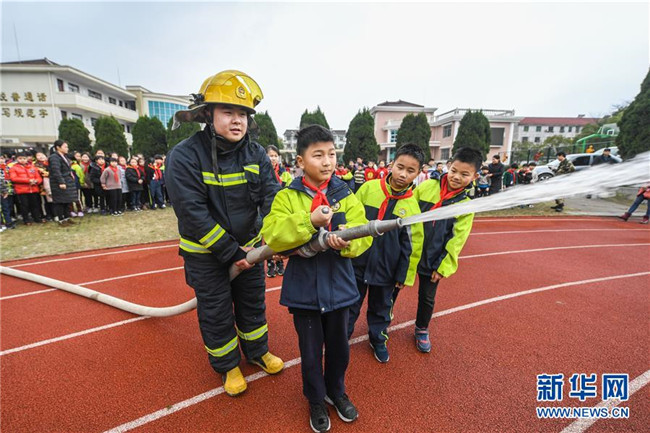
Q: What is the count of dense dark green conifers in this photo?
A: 10